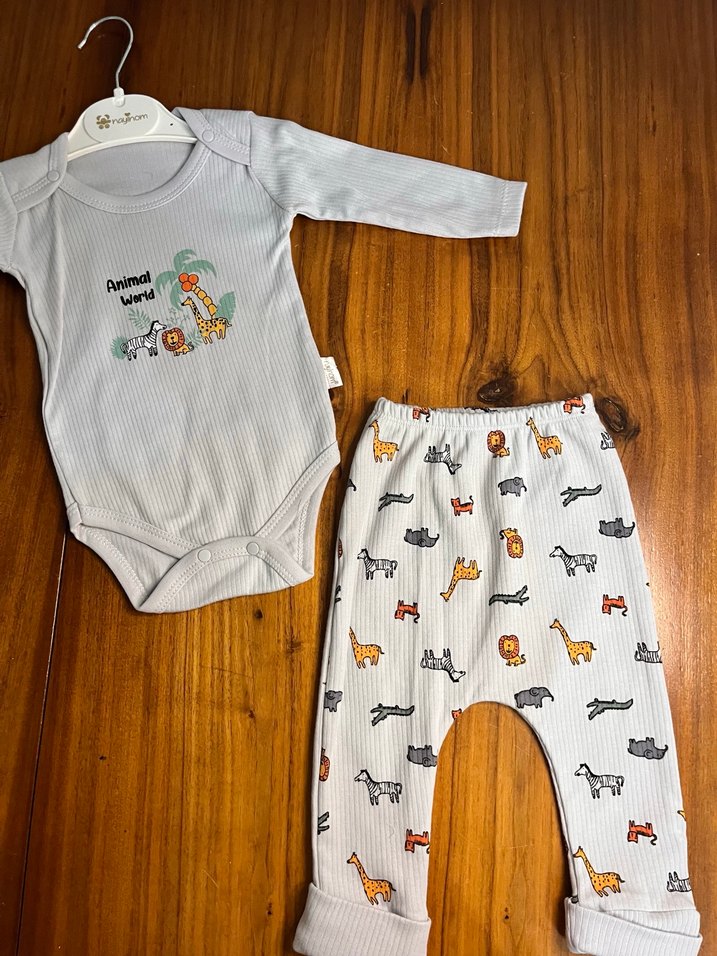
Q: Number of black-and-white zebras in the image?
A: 10